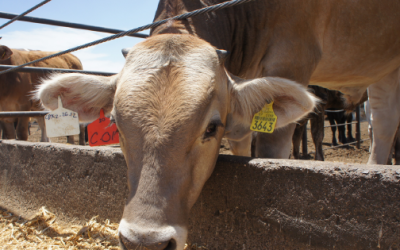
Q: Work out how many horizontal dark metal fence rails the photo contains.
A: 3